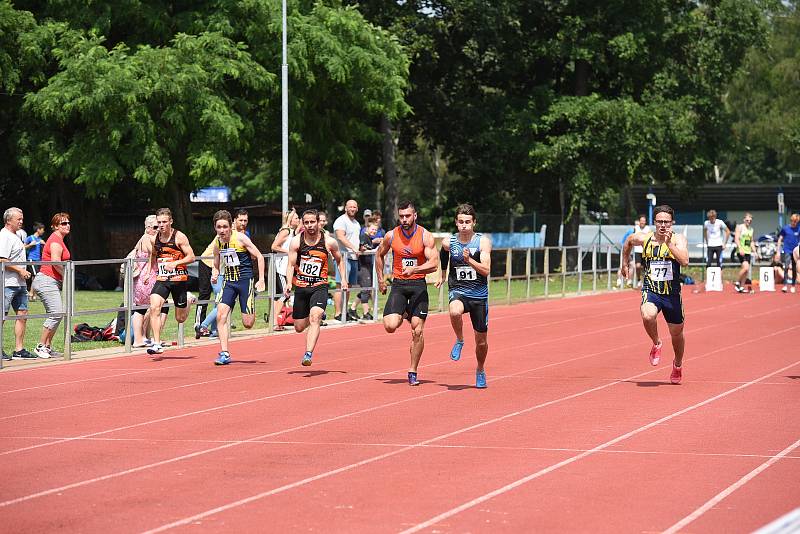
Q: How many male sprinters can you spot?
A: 6